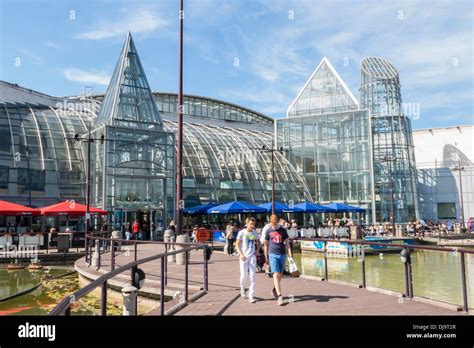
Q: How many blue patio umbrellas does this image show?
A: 5